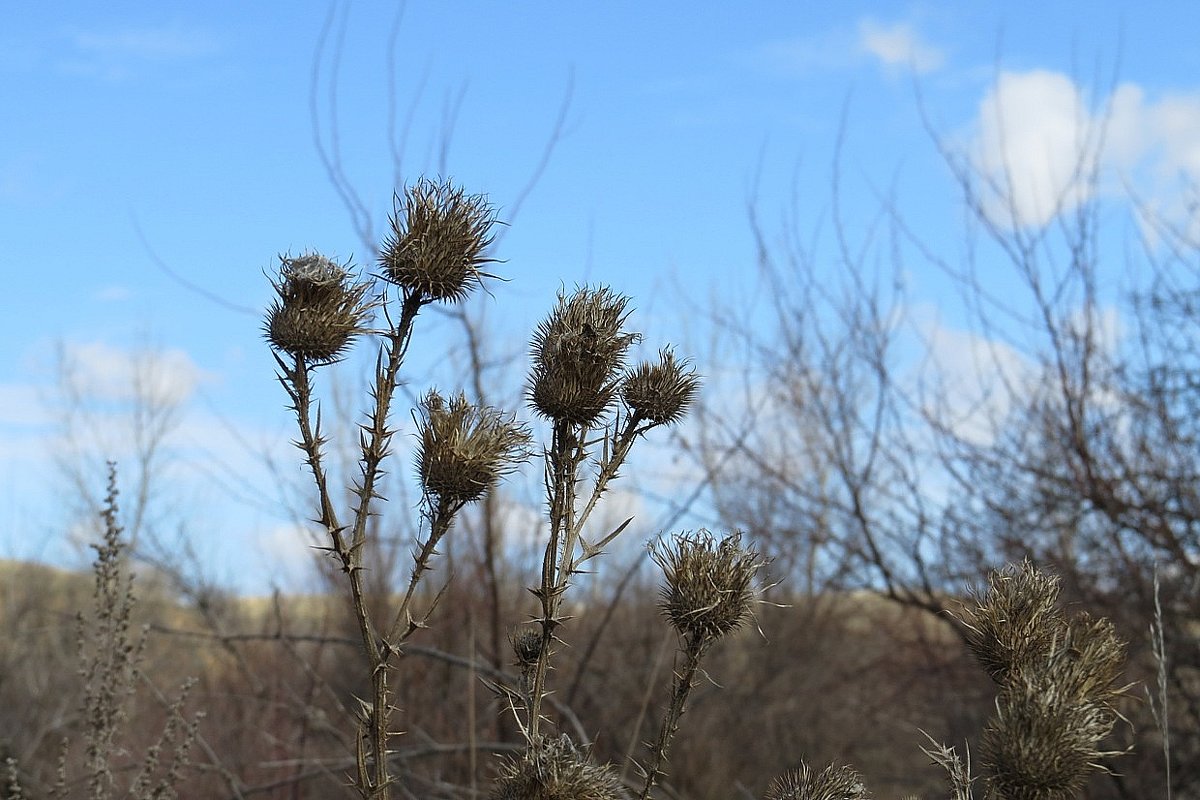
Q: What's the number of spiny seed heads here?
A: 12